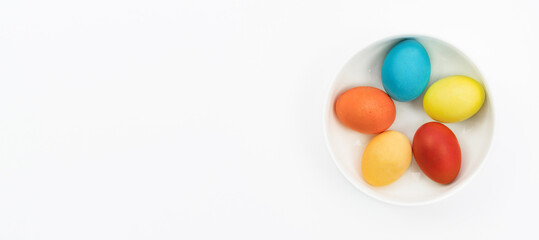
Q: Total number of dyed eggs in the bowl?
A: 5